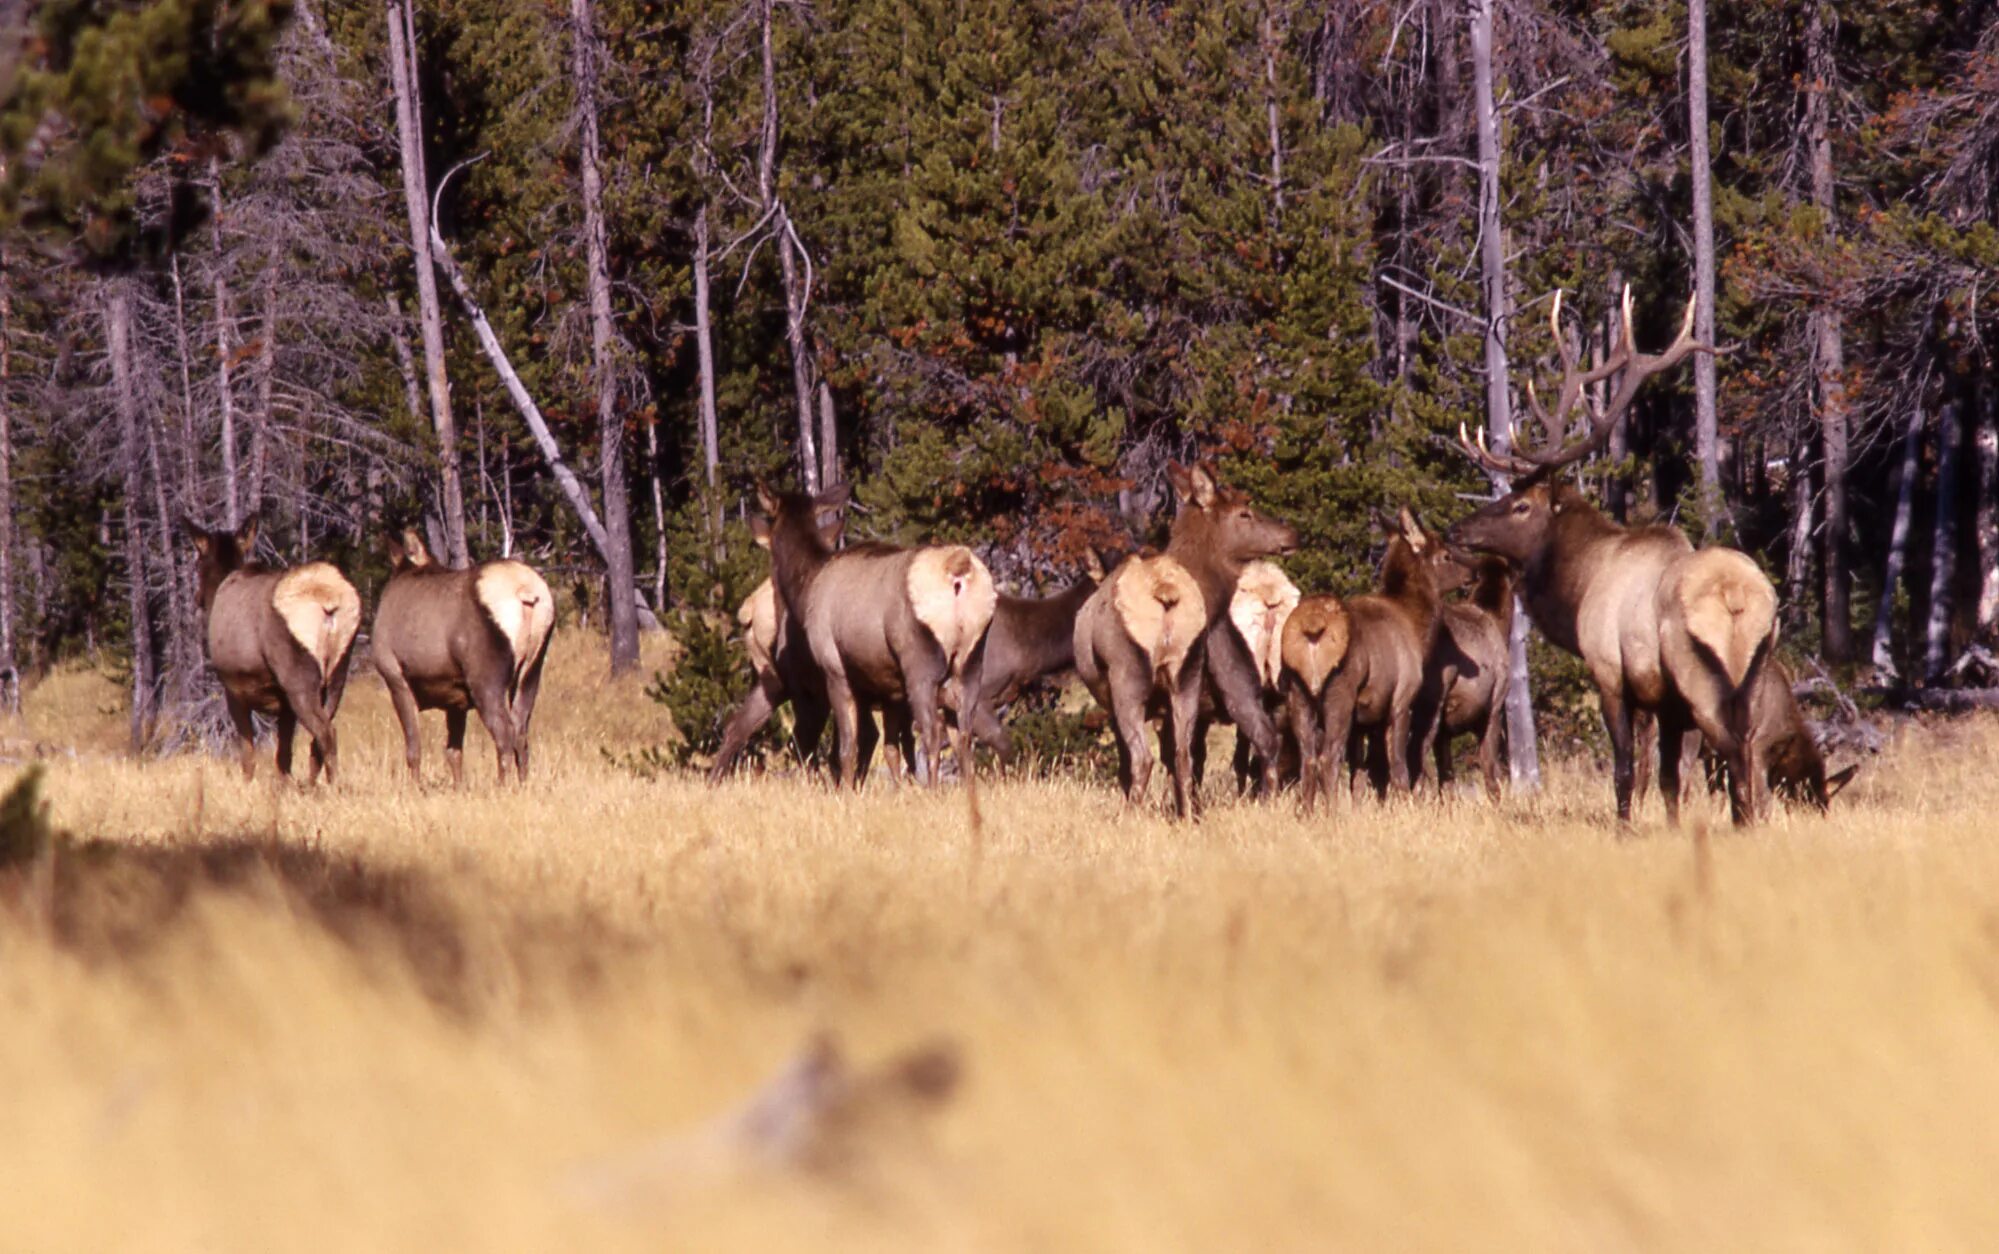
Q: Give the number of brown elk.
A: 11